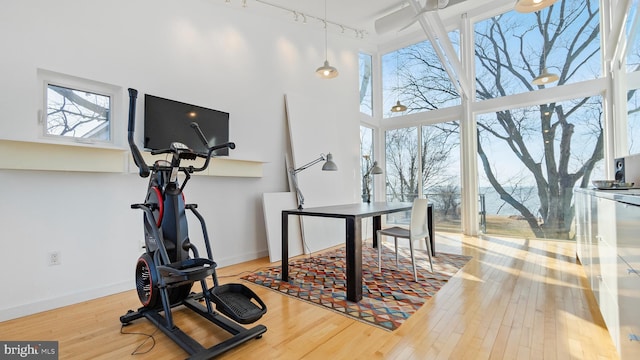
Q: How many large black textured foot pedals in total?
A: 2